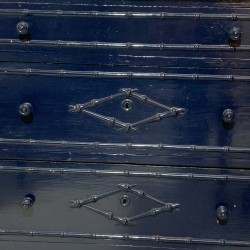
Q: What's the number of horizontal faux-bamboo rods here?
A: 6